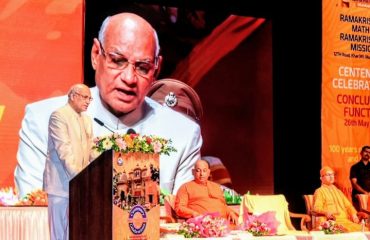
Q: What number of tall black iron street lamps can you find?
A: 0